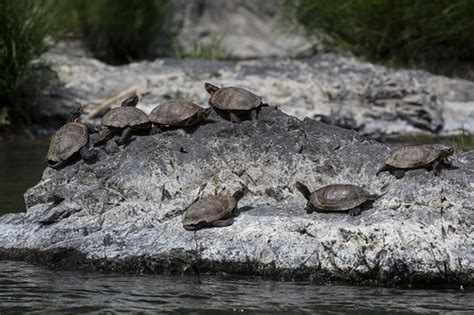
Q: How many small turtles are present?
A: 7